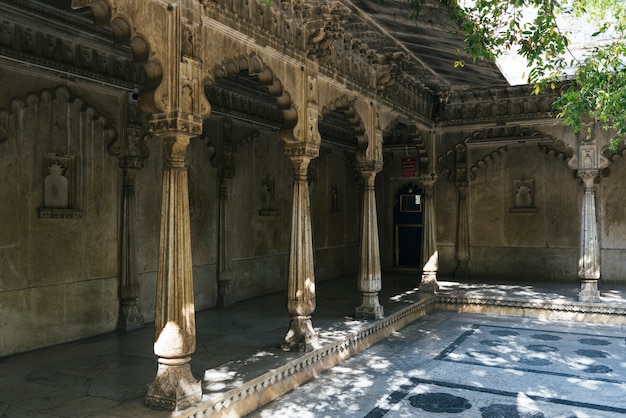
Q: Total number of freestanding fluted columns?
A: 5